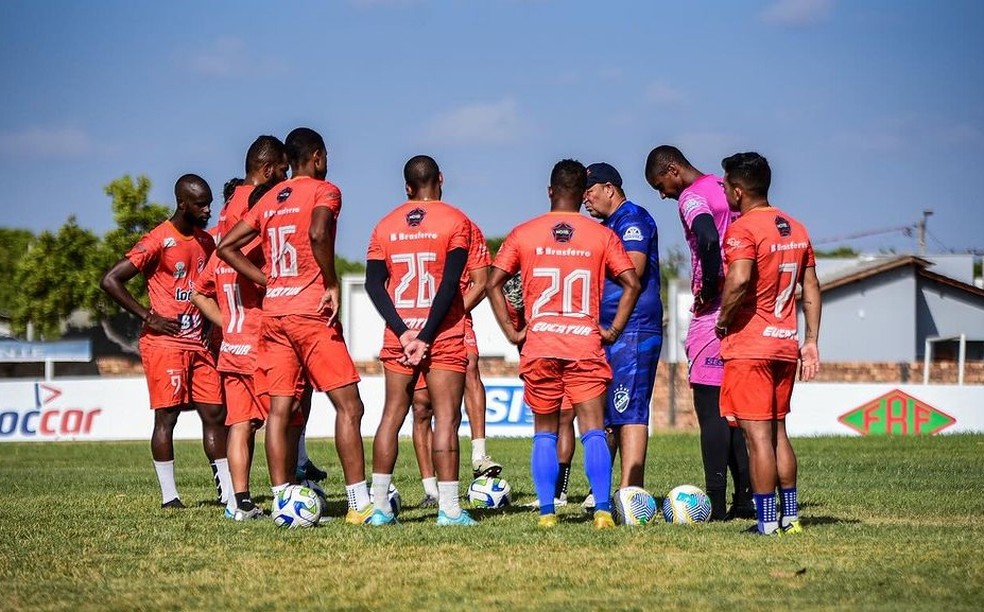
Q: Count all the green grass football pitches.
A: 1